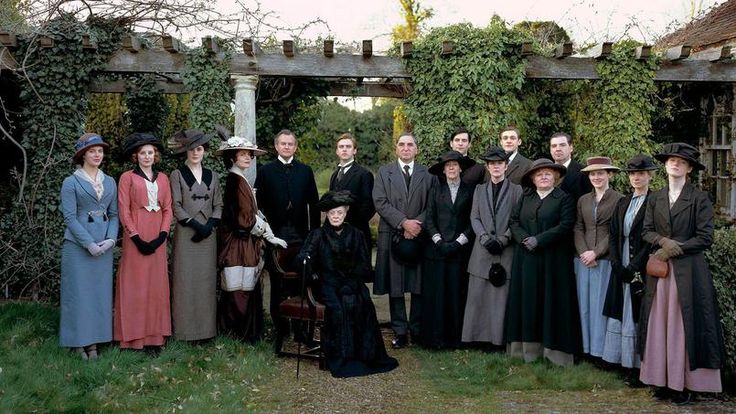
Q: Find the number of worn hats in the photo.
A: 11